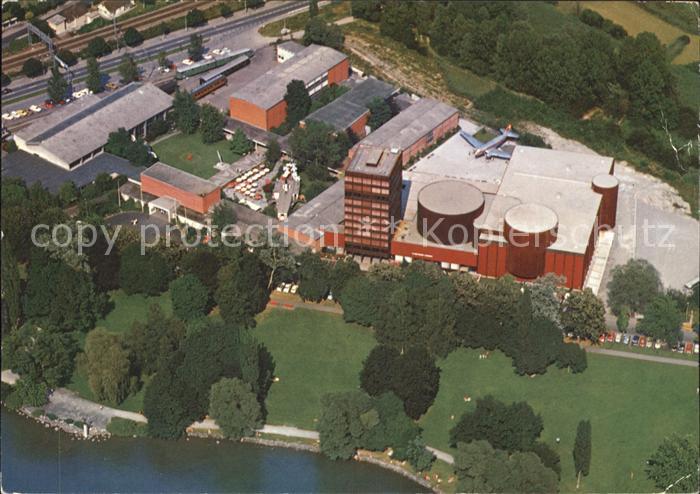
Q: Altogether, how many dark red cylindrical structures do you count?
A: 3